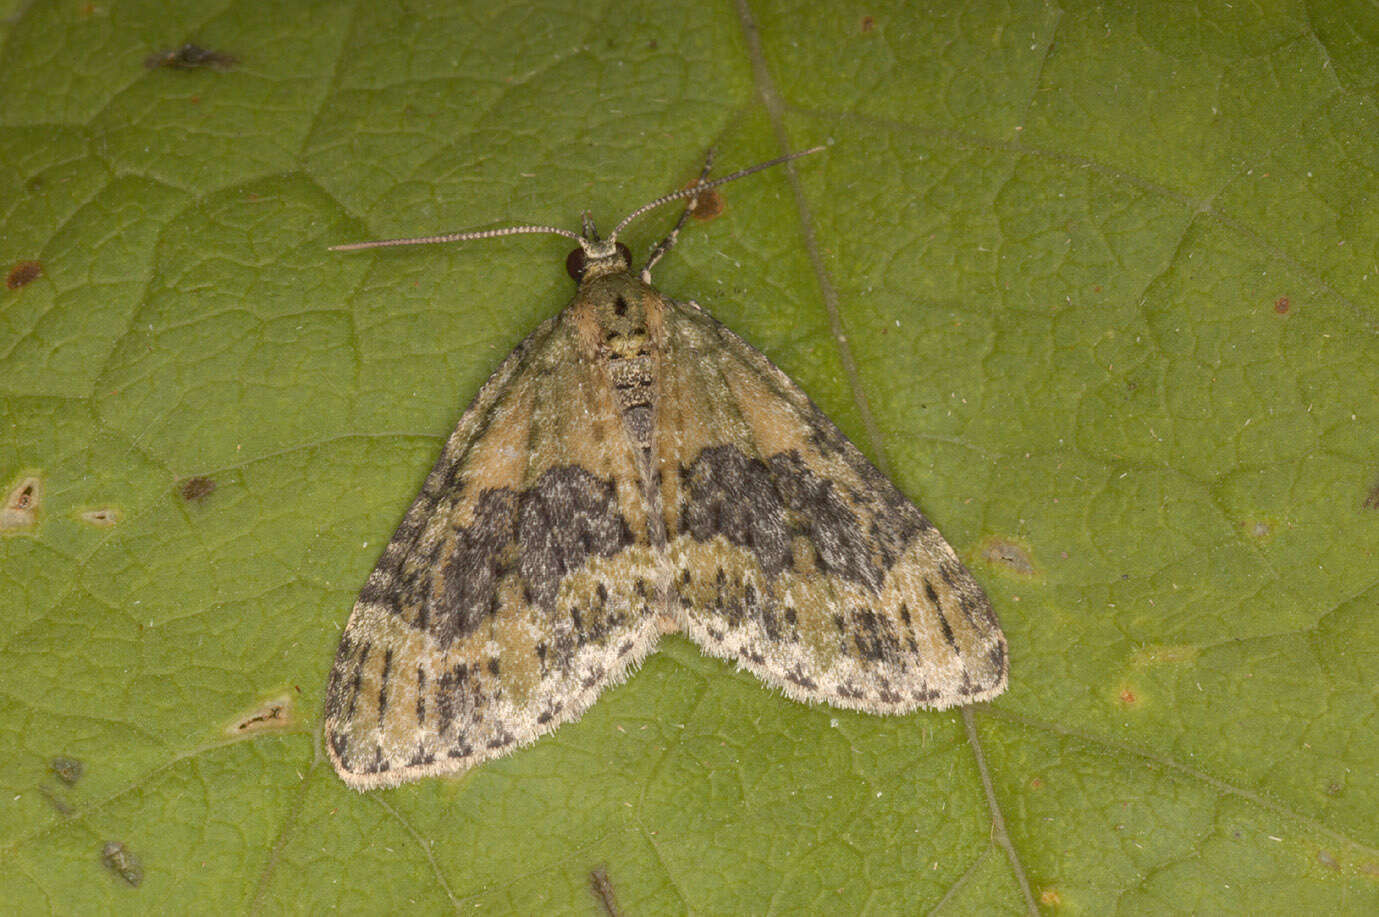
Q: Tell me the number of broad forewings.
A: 2